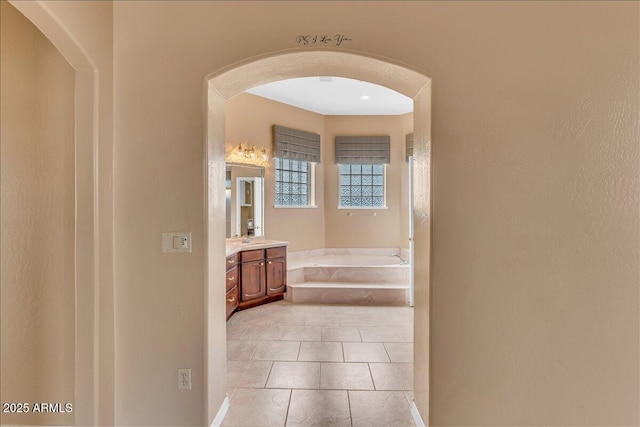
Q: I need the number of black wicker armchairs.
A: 0